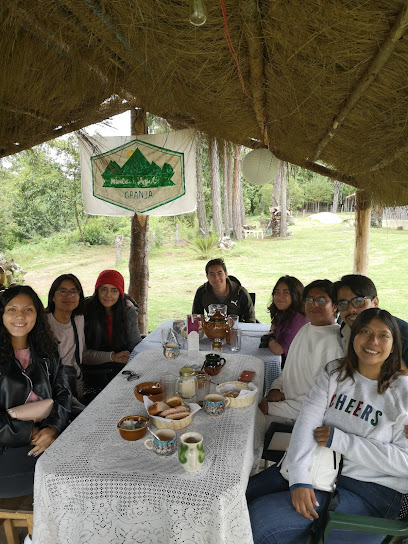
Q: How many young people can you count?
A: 8